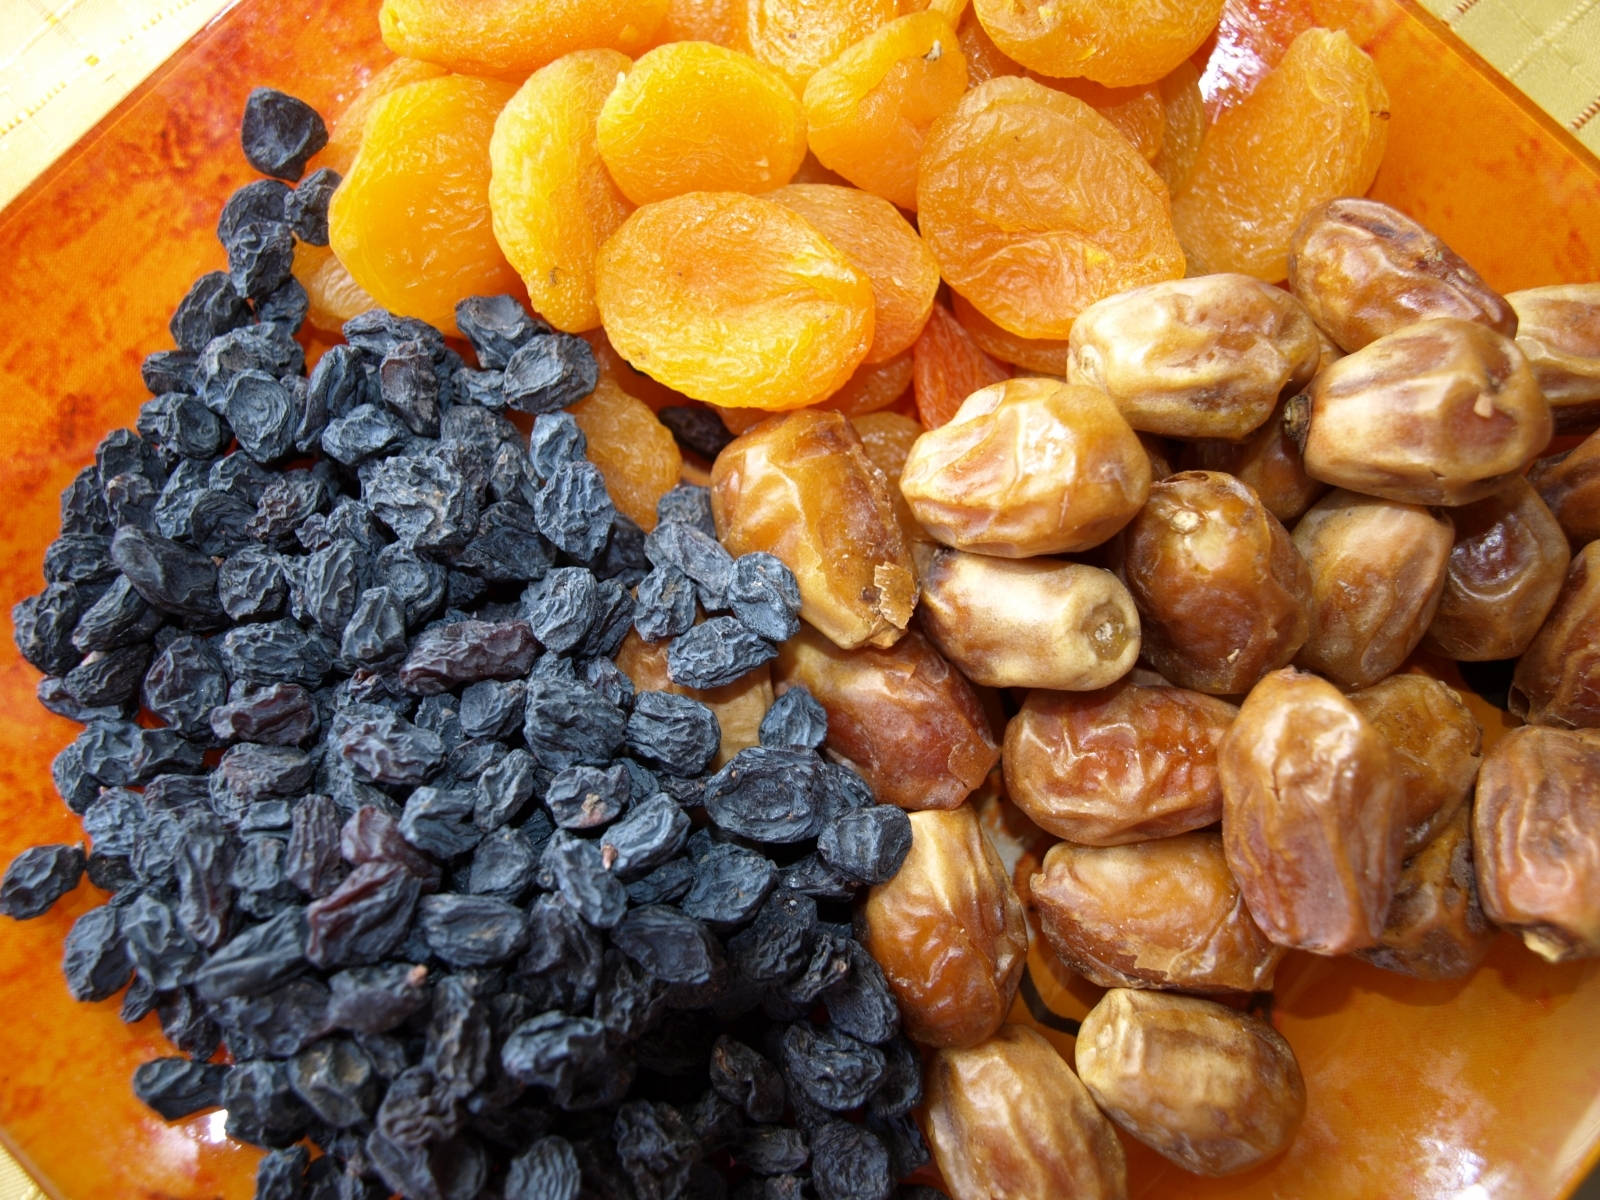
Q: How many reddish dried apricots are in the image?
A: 1